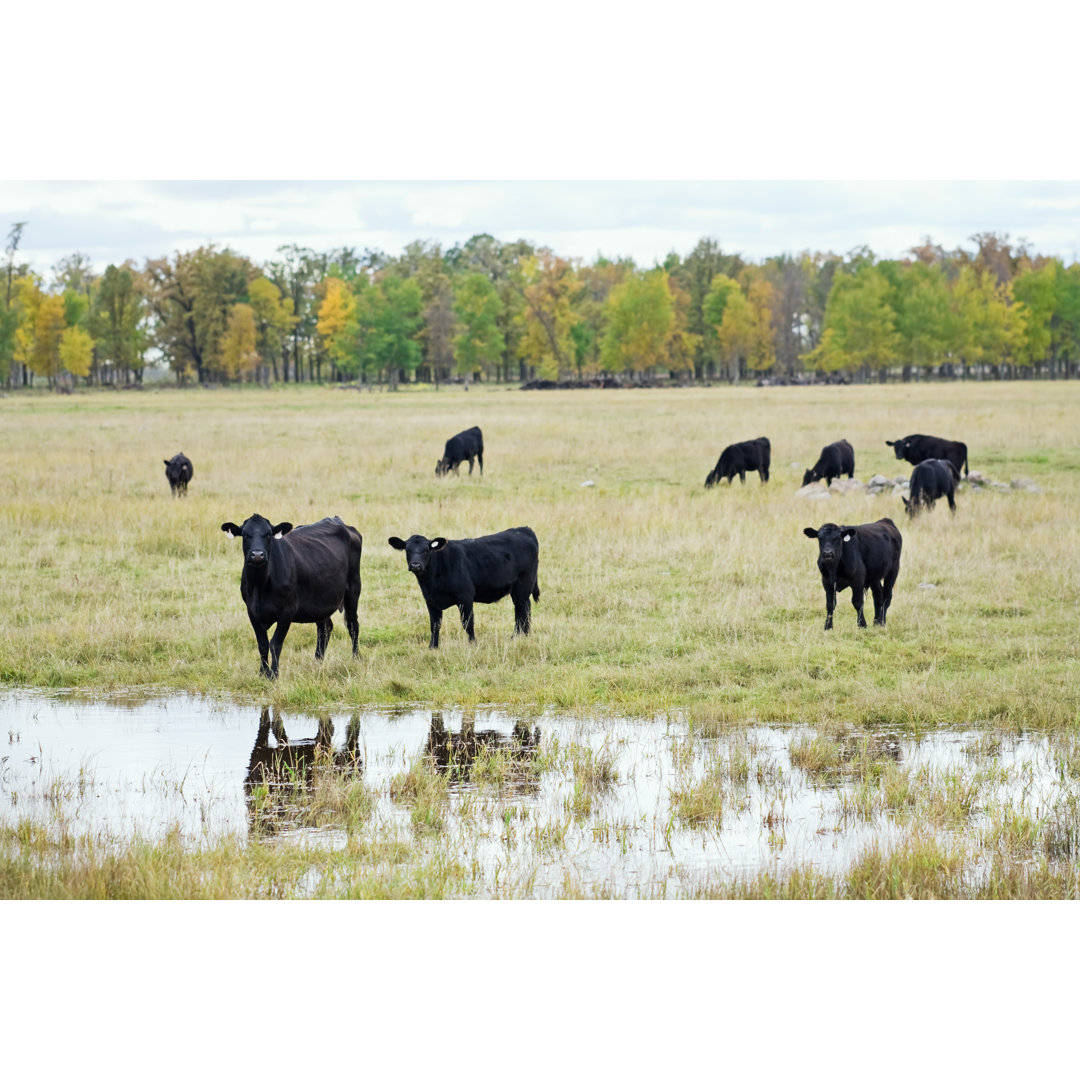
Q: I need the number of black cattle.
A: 9